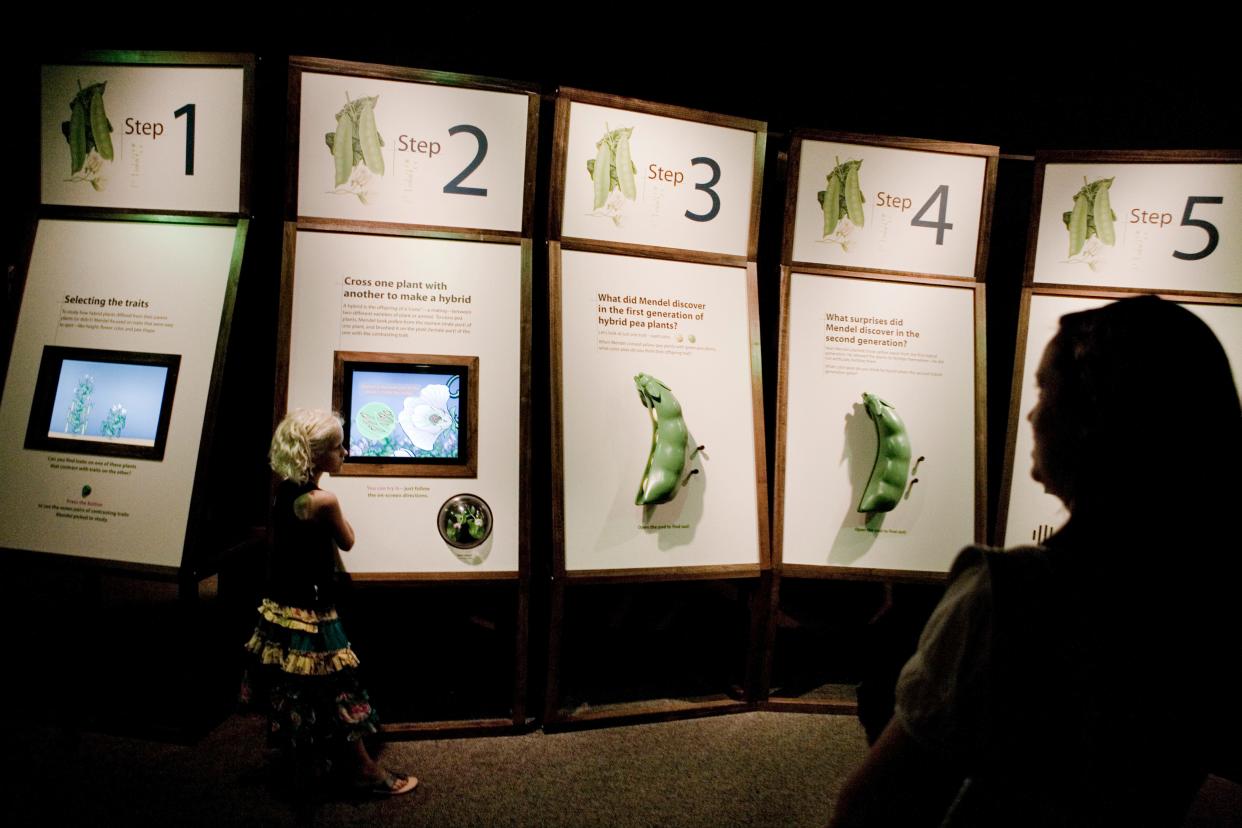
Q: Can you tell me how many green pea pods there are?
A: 12